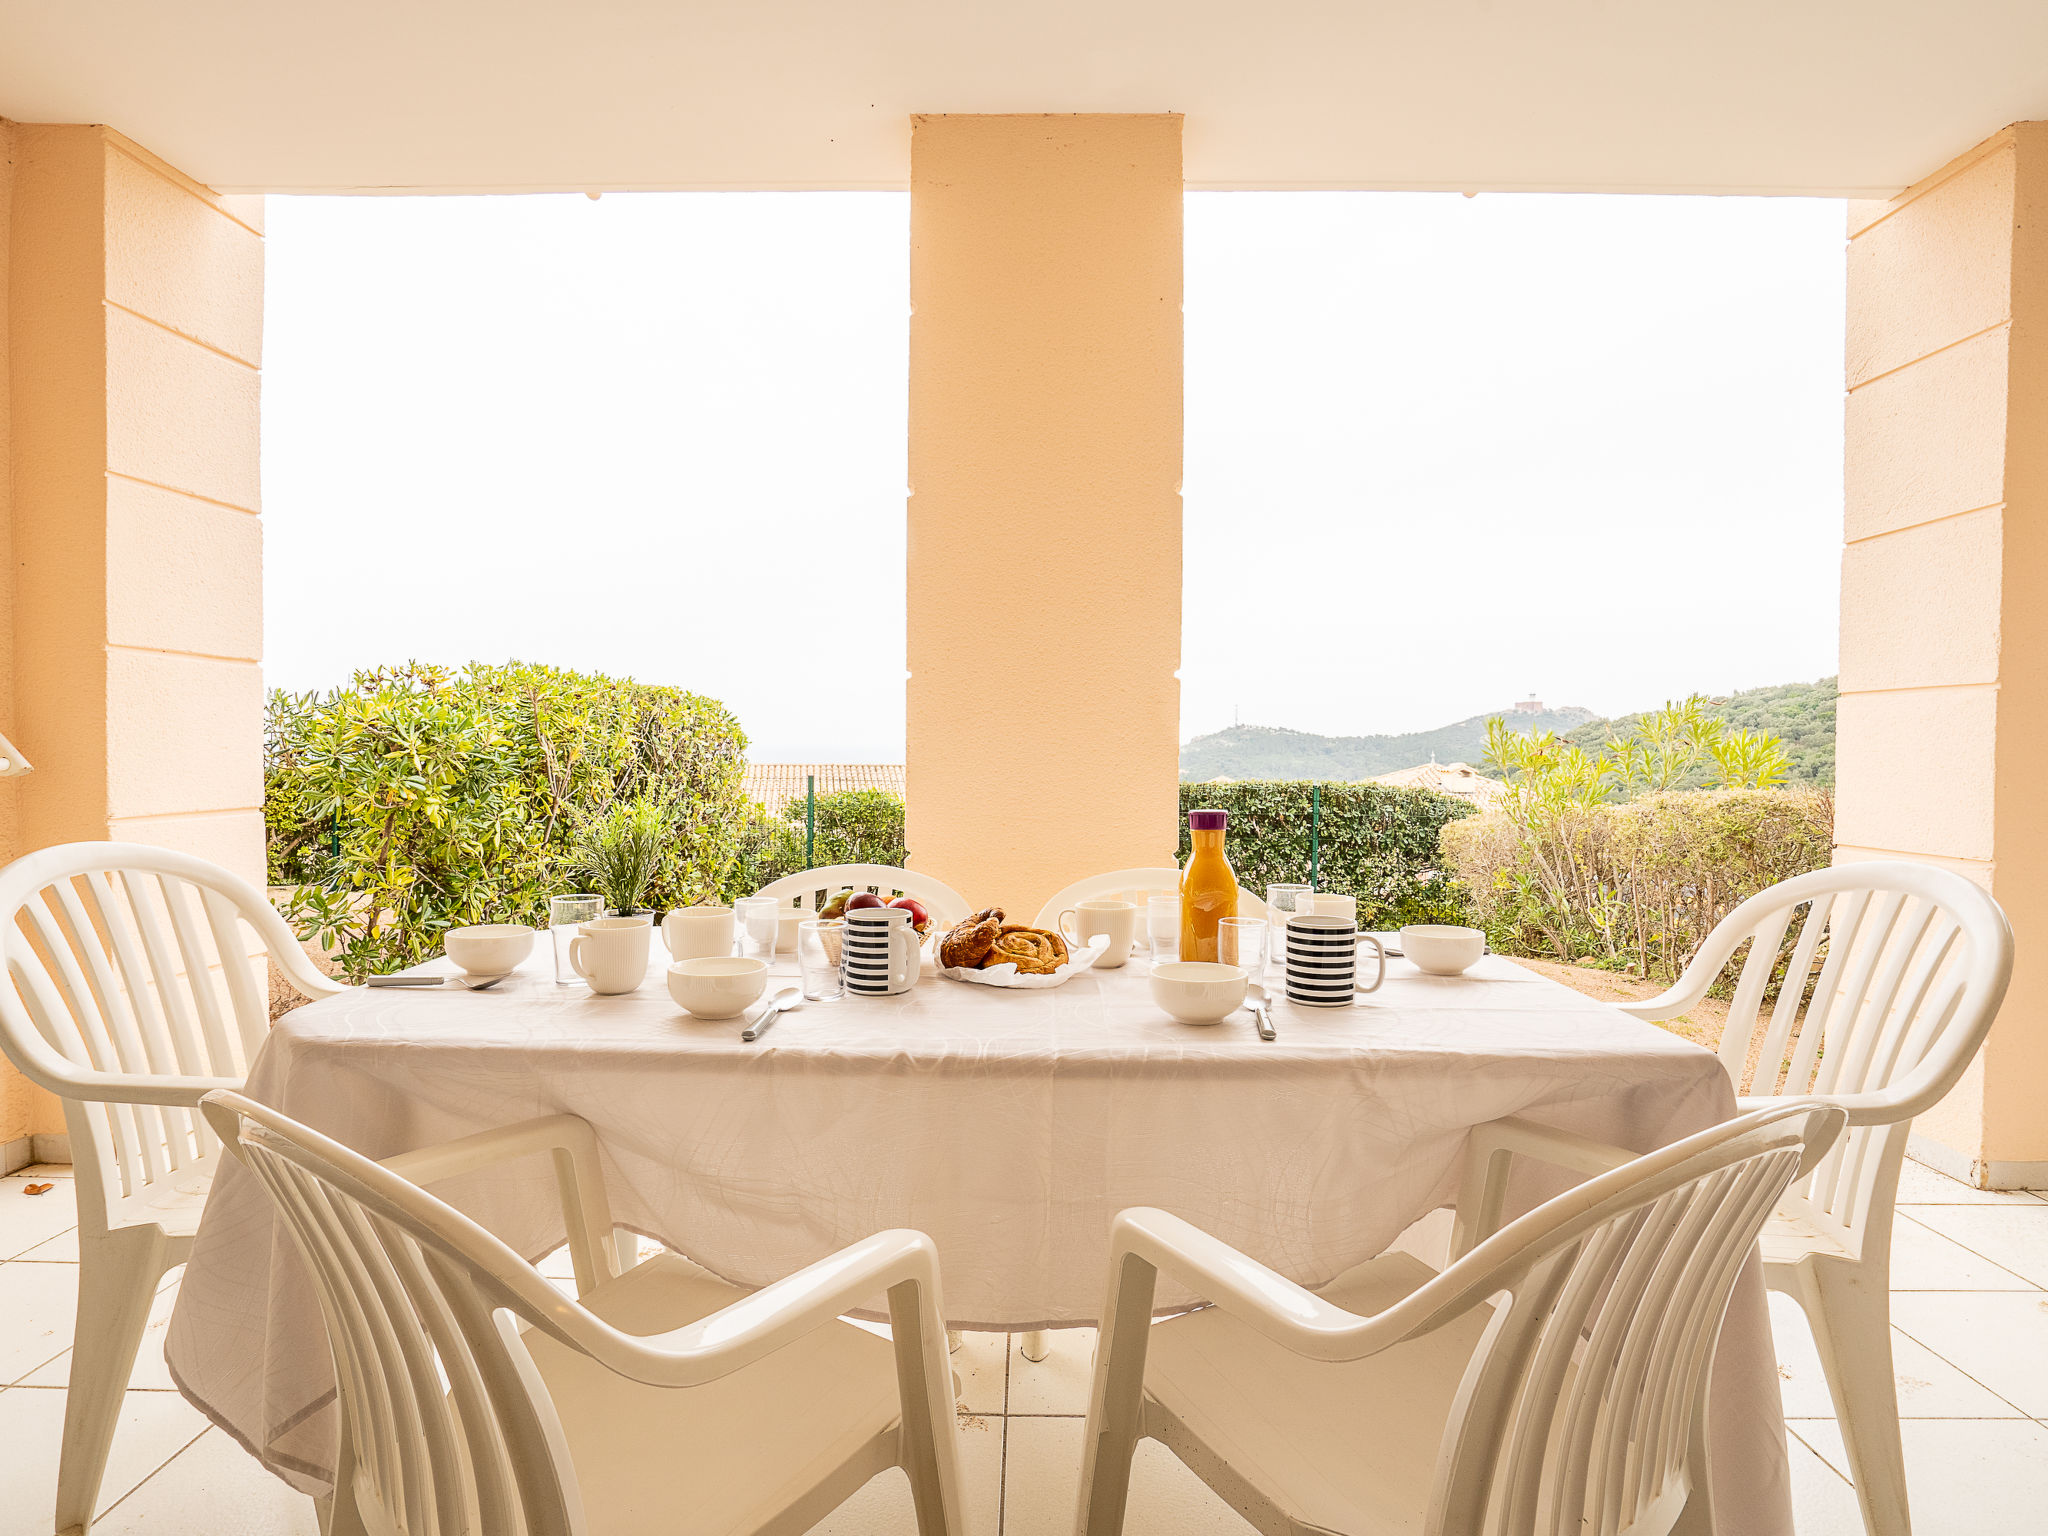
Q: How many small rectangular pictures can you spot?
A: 0